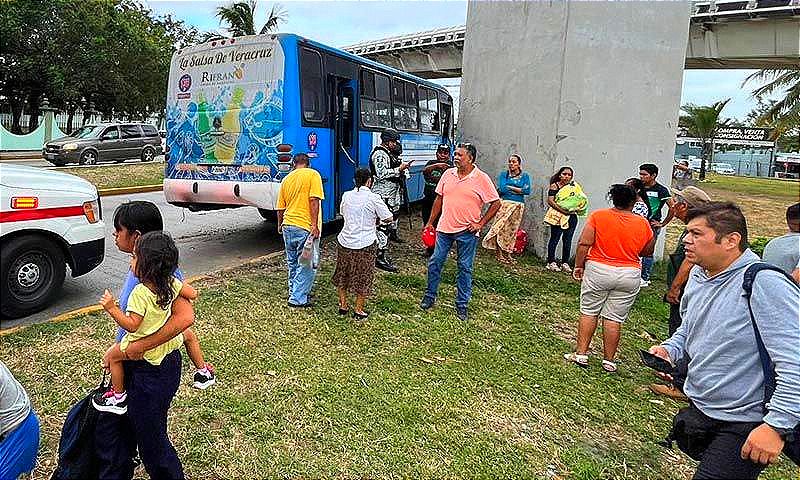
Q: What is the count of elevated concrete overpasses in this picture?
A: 1